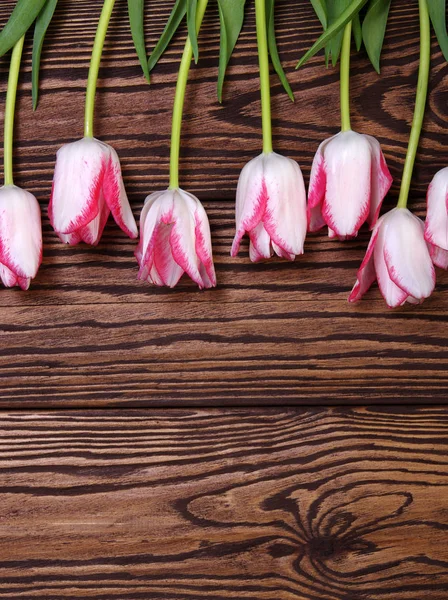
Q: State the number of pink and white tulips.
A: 7